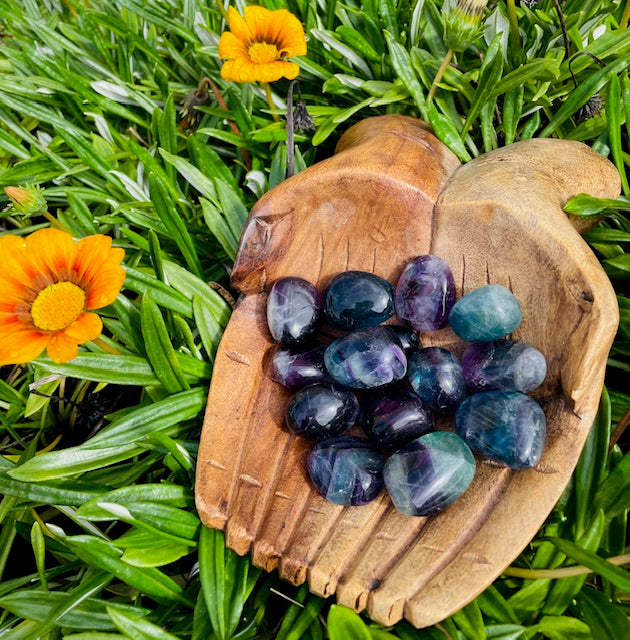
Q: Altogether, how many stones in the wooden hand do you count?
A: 14